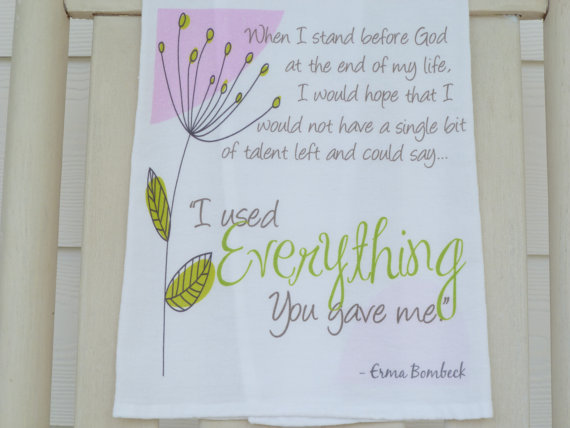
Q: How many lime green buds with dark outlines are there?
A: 11